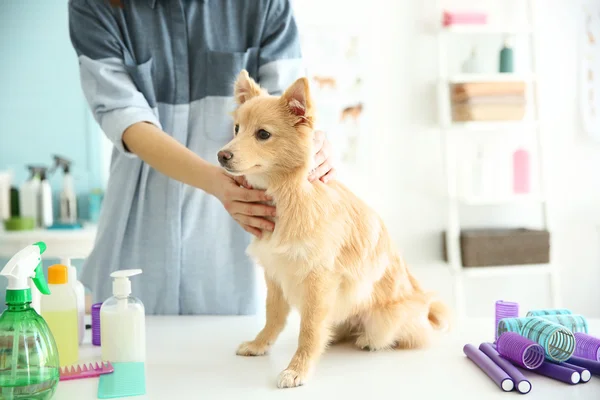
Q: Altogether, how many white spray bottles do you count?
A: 3